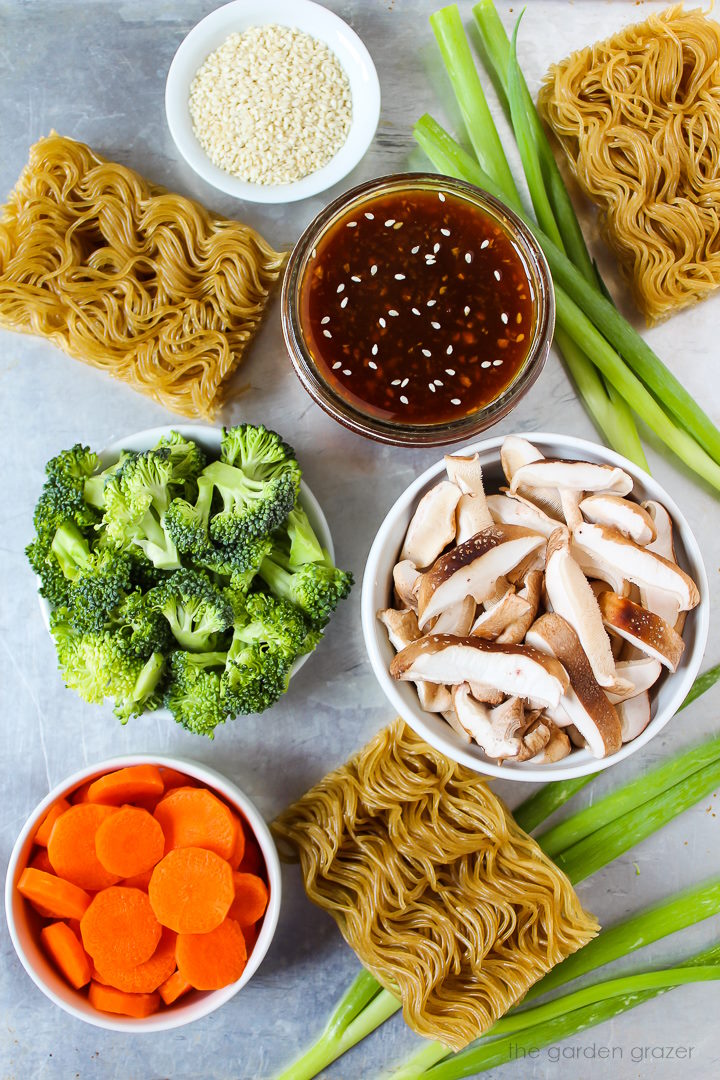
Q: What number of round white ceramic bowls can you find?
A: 4